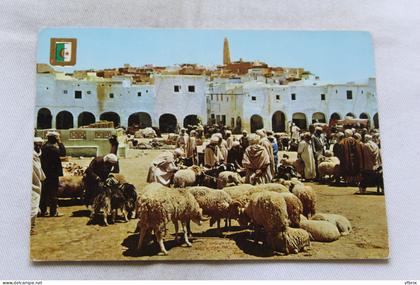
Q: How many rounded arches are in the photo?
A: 15